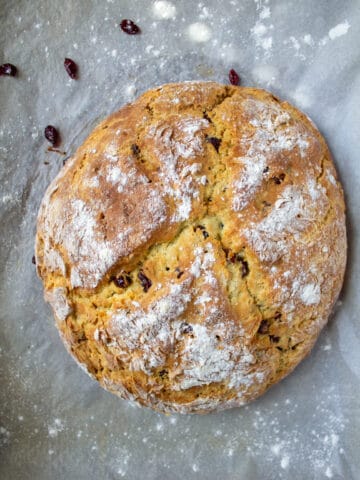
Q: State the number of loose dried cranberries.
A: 5